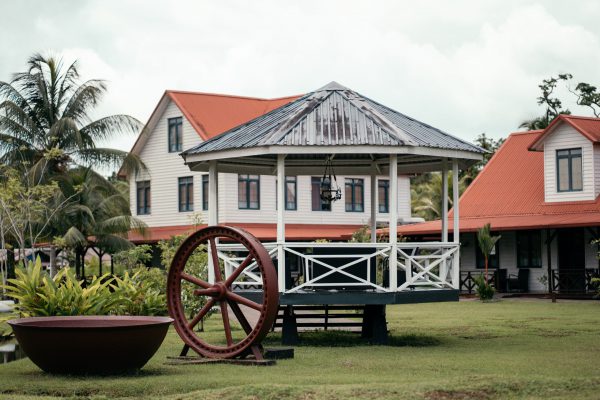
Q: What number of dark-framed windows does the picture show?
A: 12